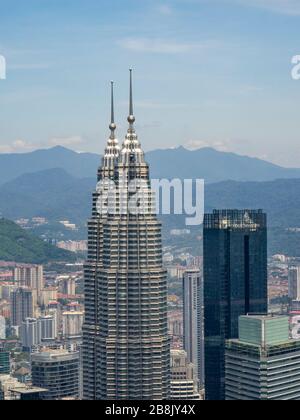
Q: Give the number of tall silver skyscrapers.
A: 2